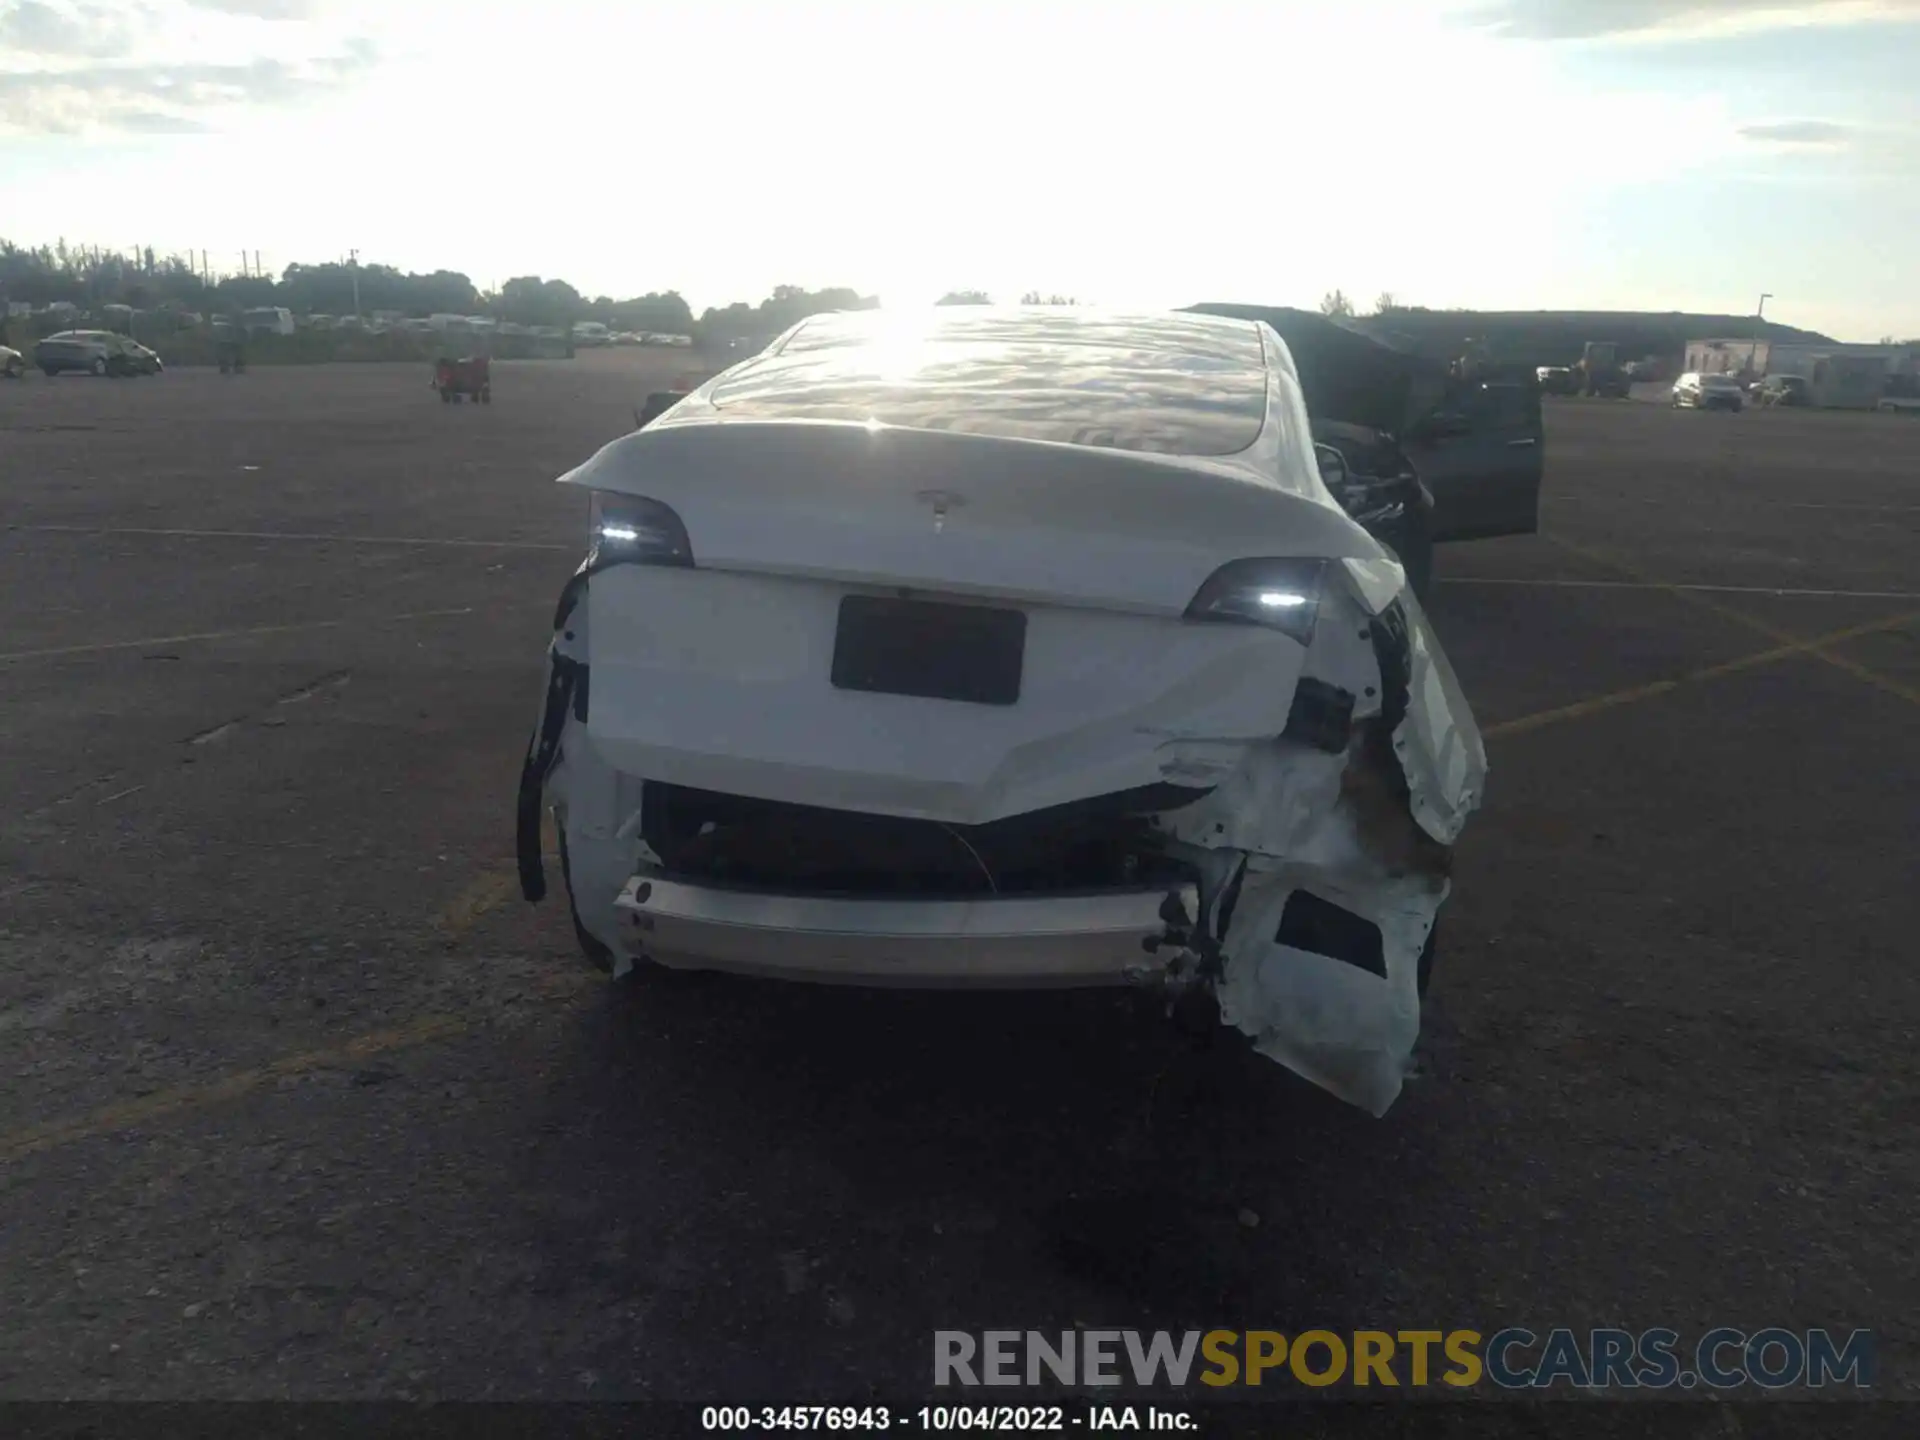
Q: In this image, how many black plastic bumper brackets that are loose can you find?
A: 1